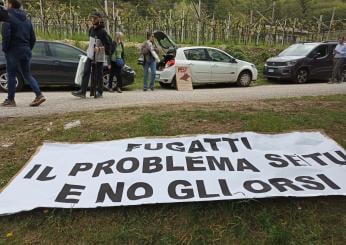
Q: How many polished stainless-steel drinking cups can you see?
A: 0